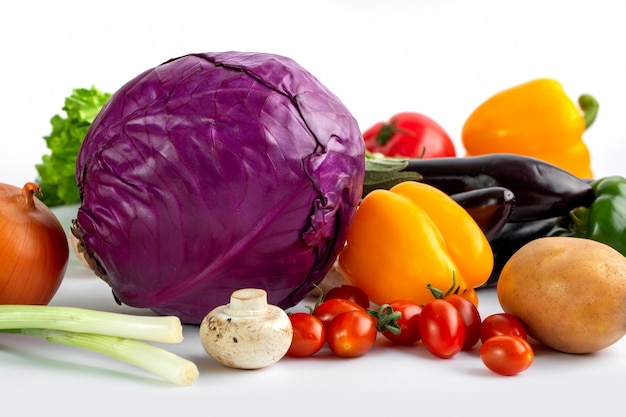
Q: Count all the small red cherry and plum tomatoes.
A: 9